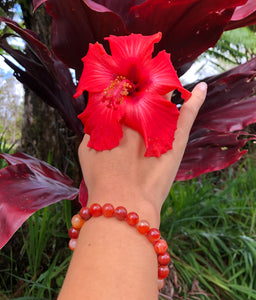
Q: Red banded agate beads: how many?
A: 14